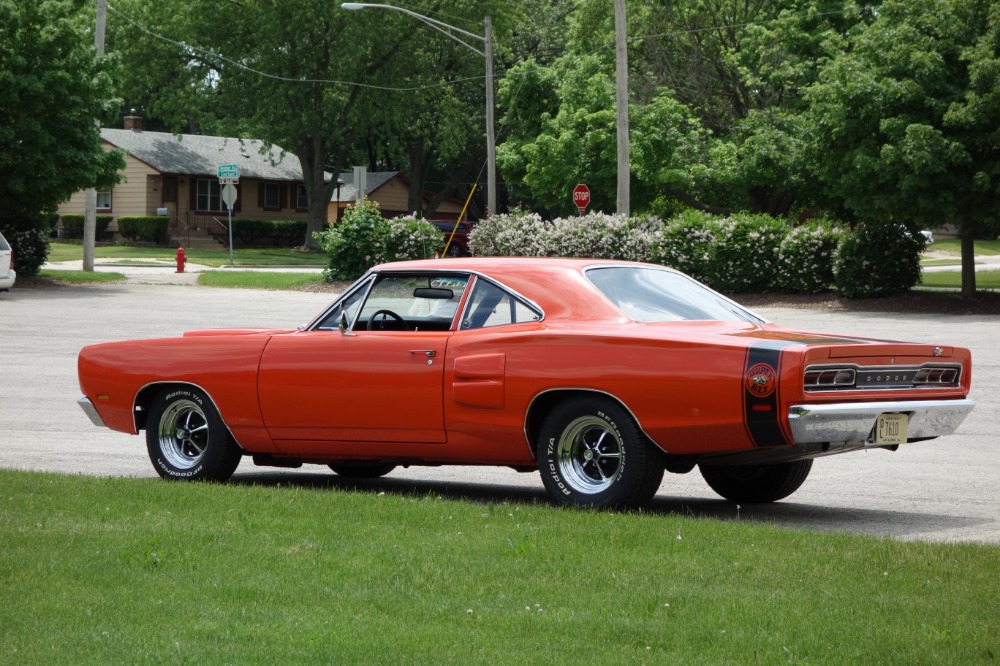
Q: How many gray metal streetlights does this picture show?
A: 1